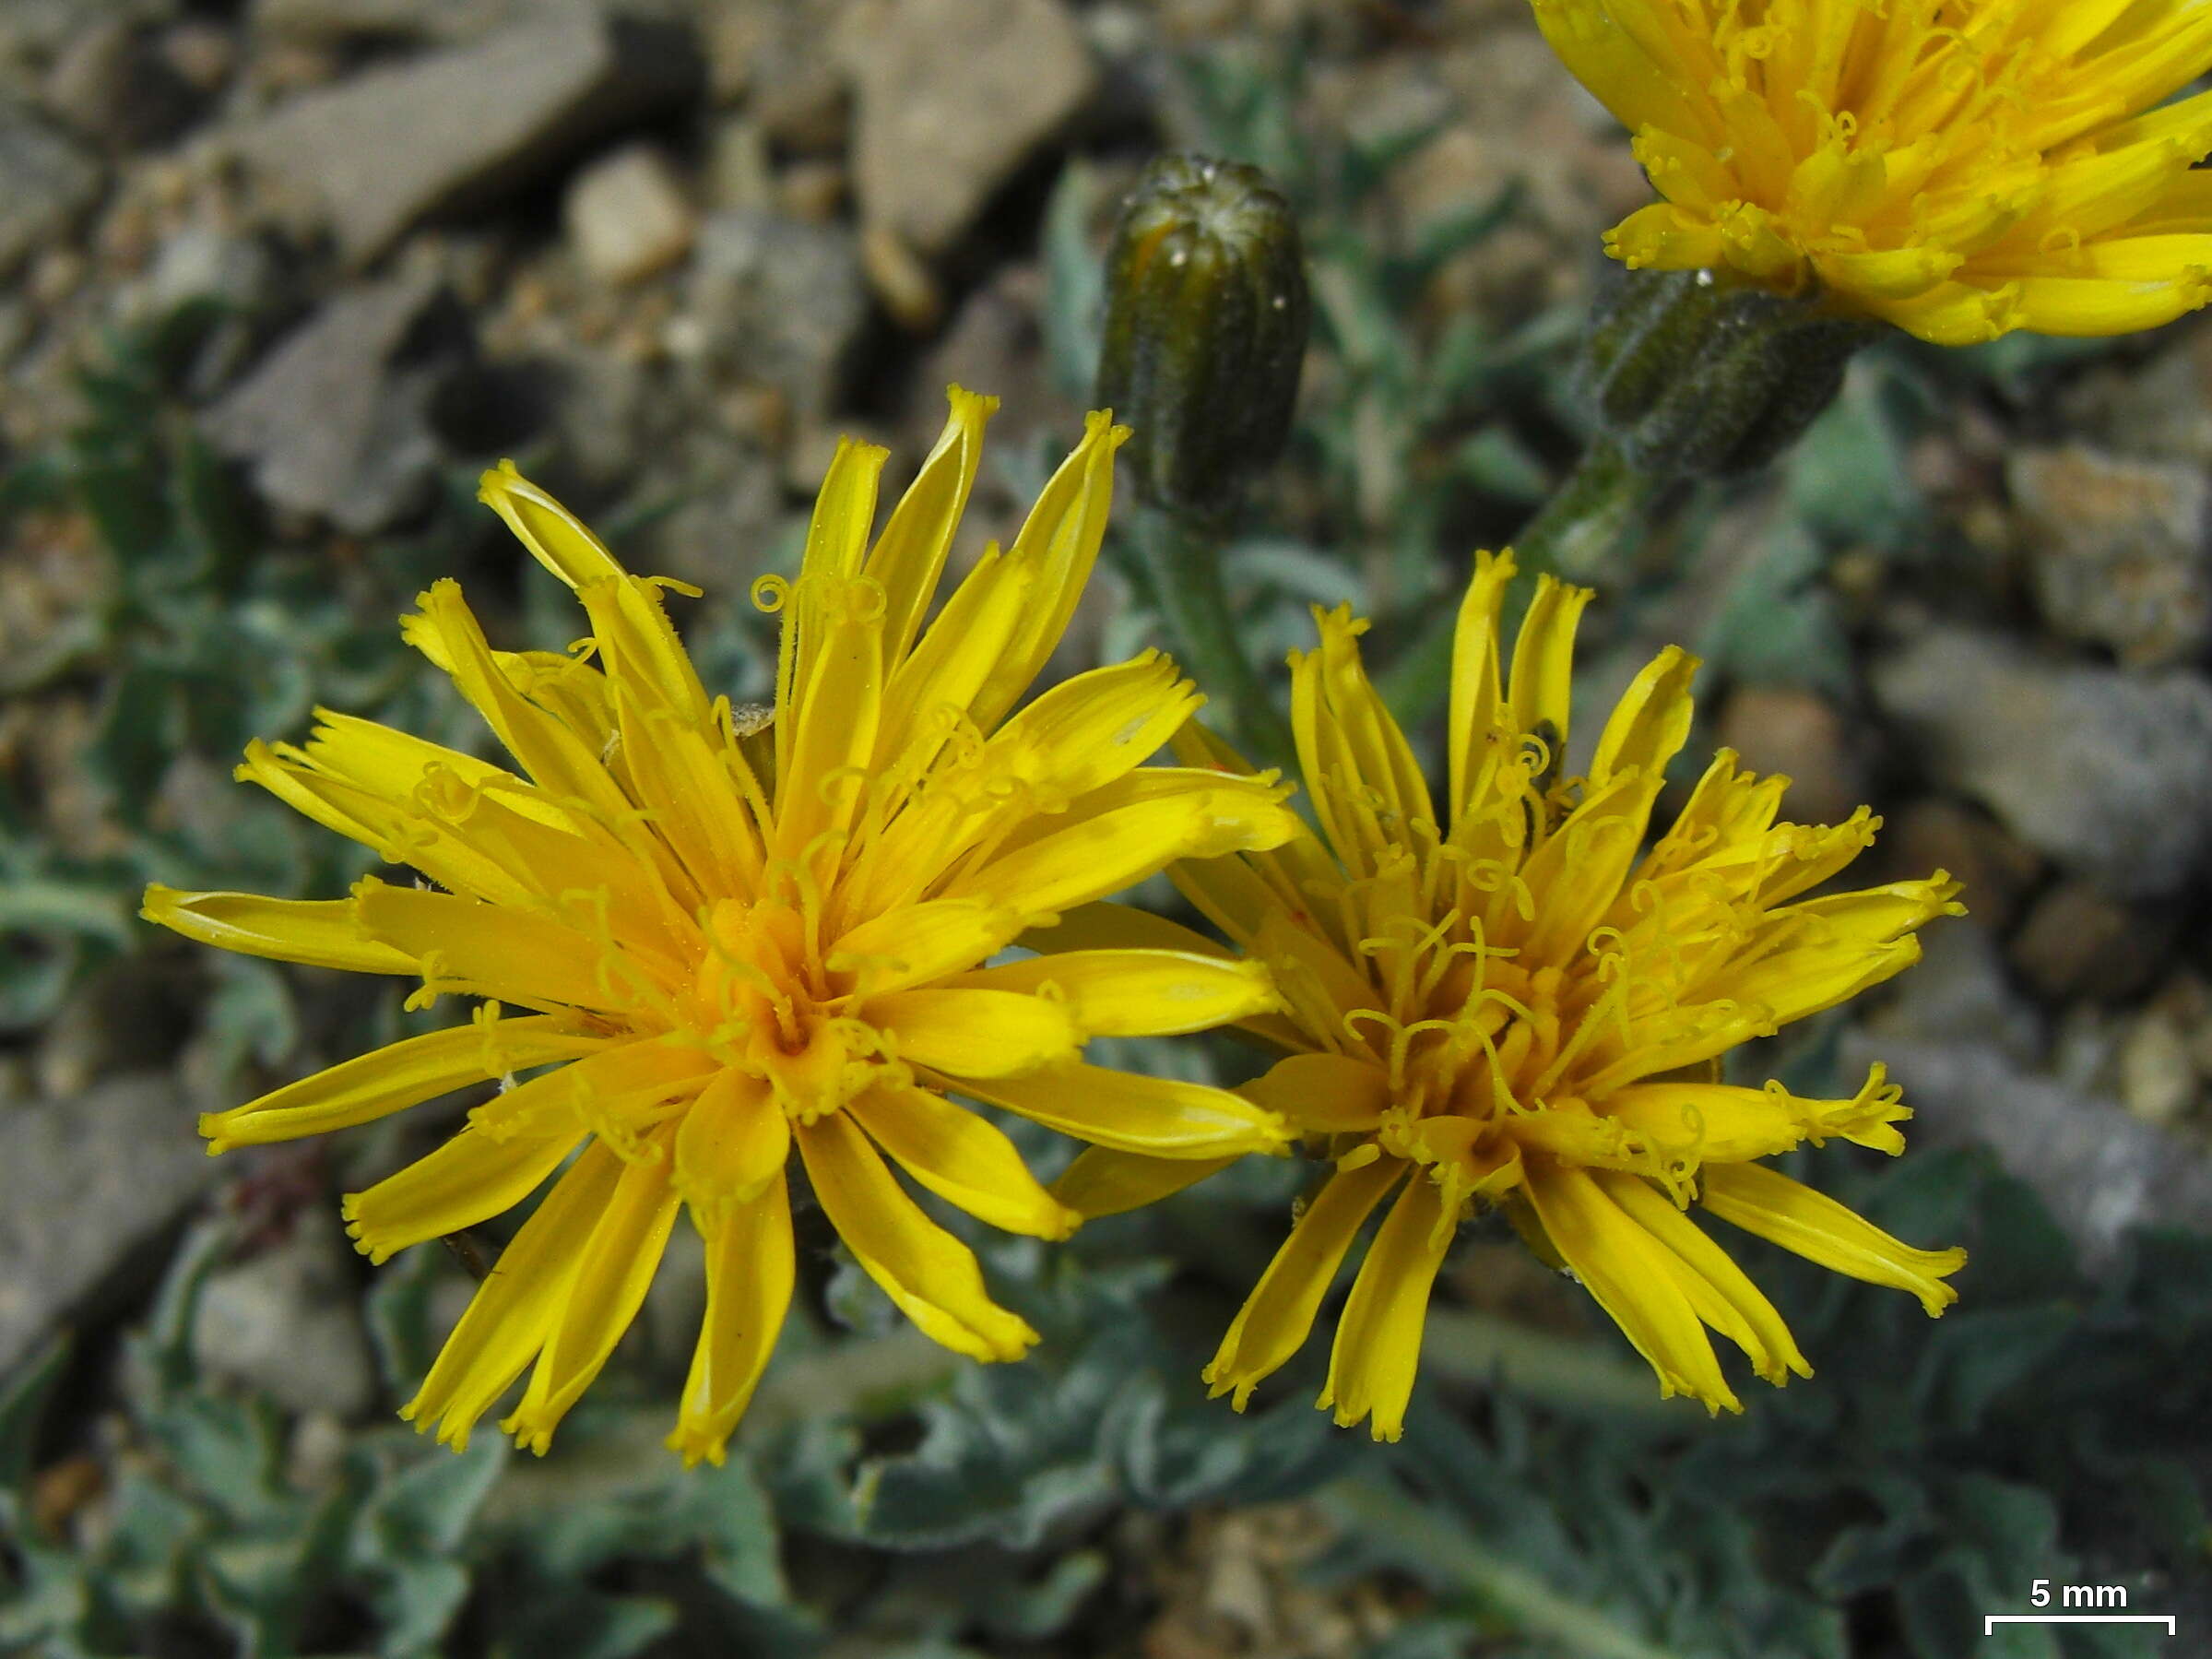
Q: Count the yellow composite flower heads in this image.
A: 3